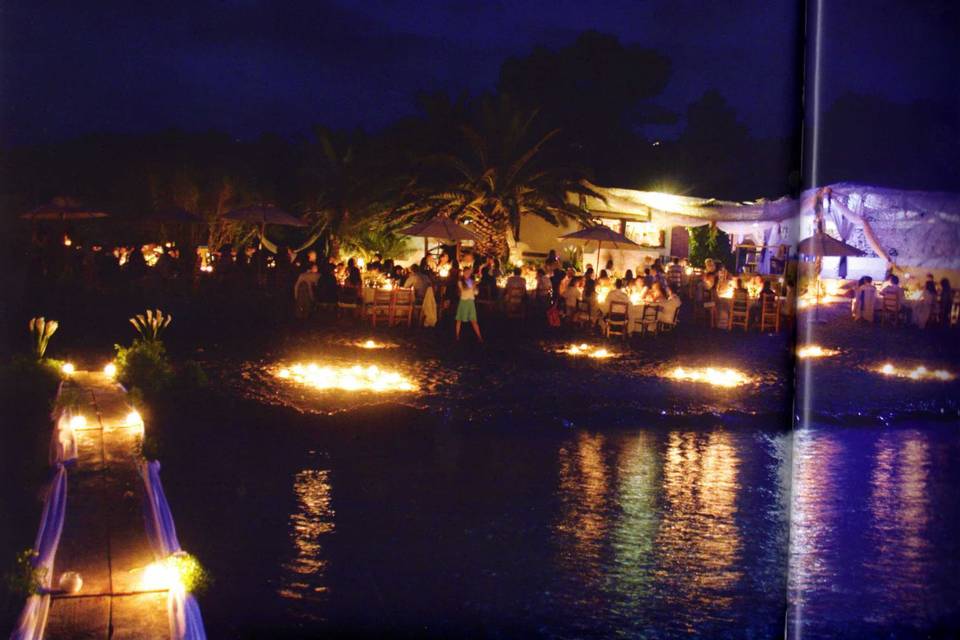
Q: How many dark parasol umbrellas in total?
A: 6